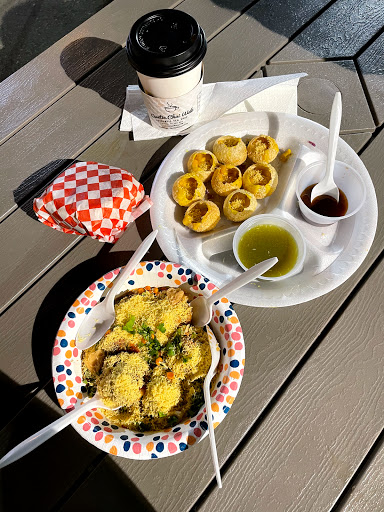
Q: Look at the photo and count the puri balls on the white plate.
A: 8